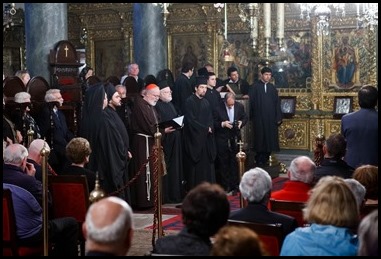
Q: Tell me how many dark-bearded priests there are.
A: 2